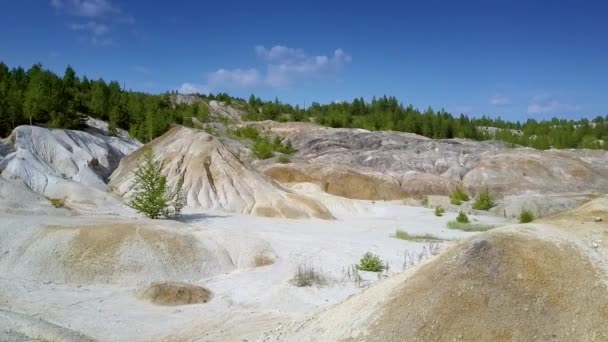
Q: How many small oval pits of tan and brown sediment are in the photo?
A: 1